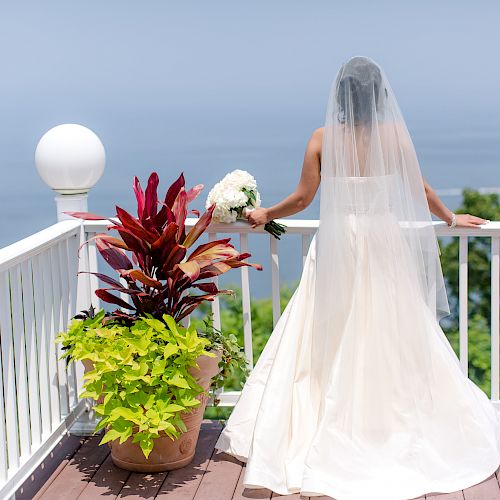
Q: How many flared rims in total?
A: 1